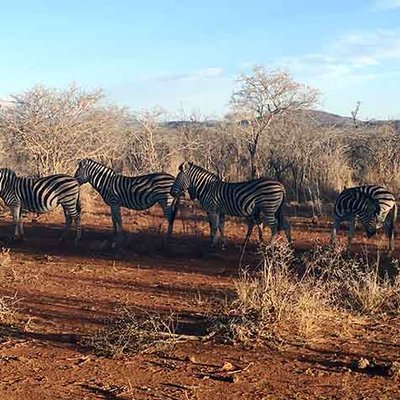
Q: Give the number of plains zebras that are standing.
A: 4